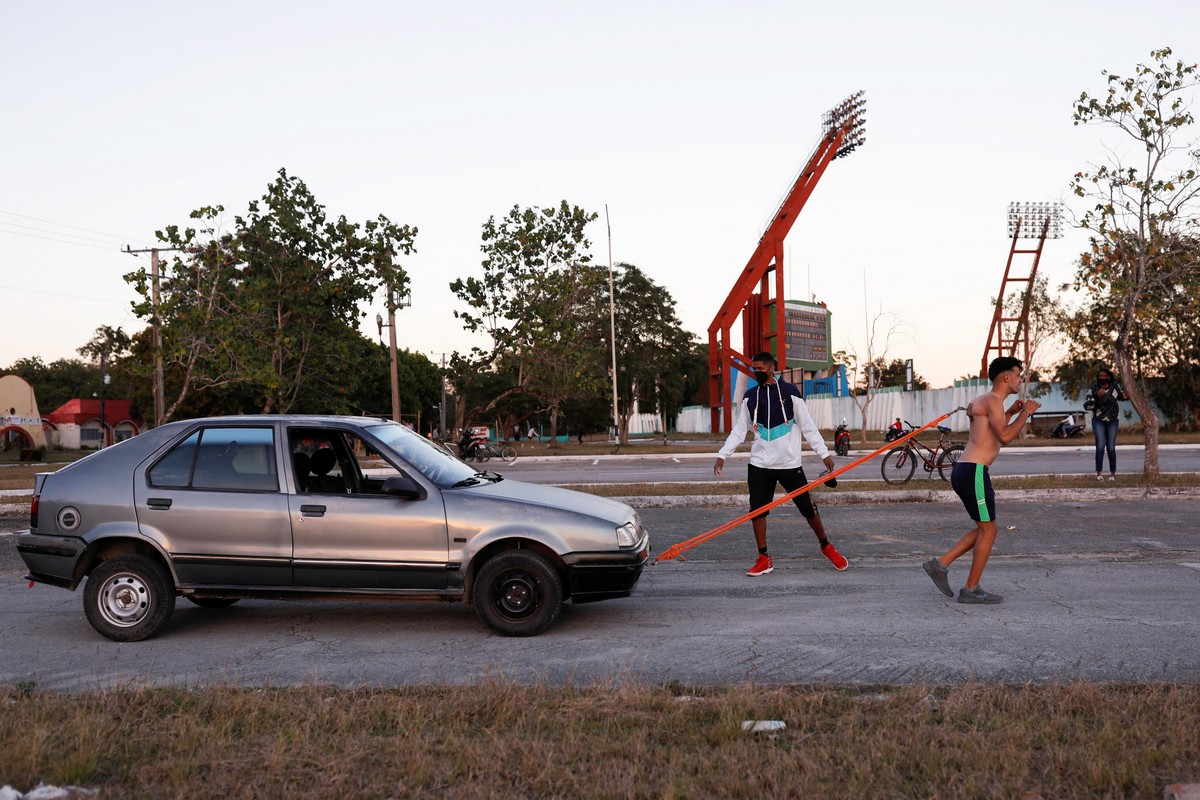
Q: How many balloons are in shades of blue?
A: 0